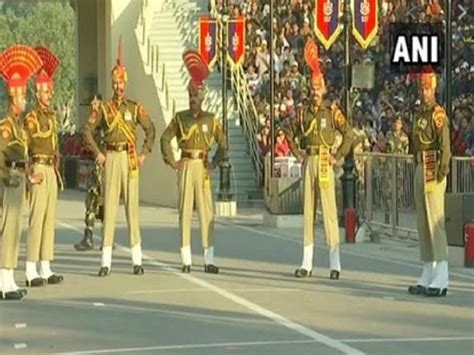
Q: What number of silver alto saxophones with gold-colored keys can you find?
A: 0